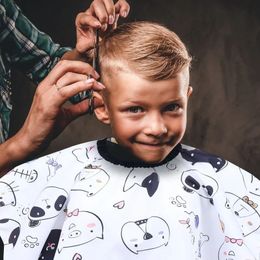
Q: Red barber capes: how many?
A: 0